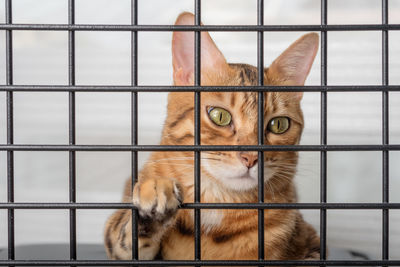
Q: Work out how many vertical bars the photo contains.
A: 7